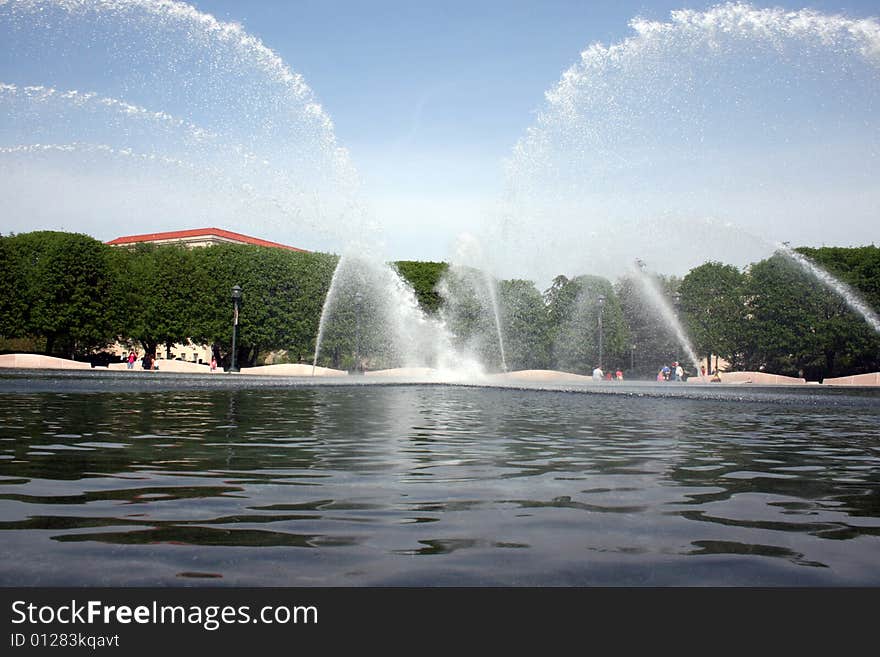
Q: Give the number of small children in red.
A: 2